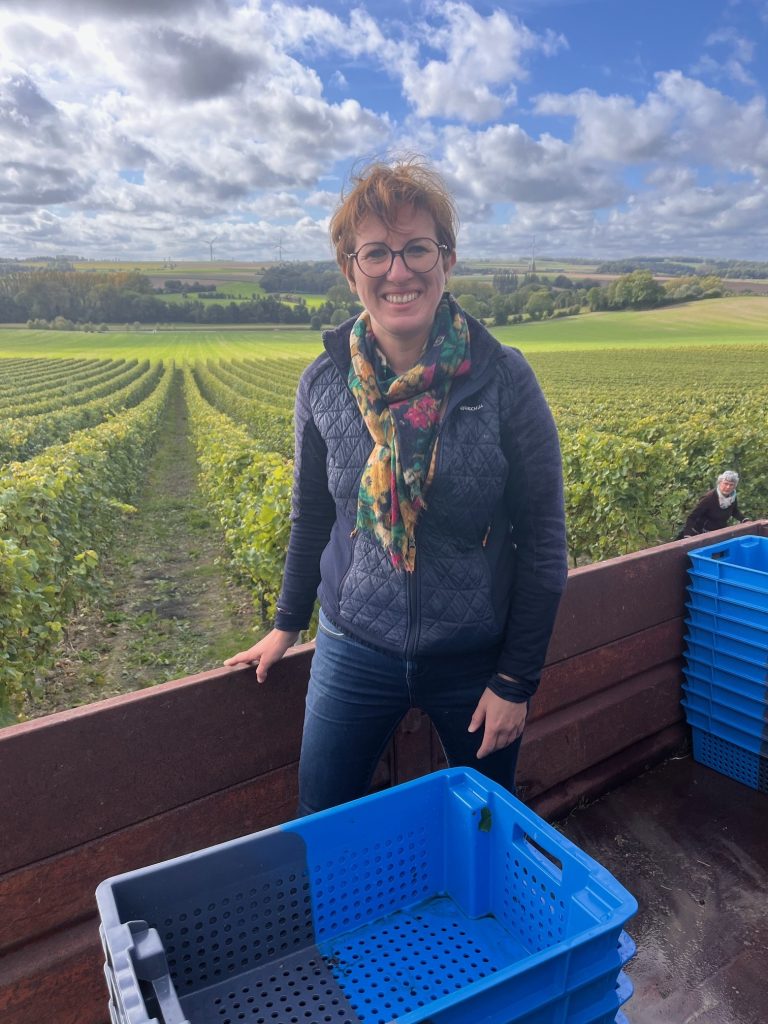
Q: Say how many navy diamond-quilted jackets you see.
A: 1